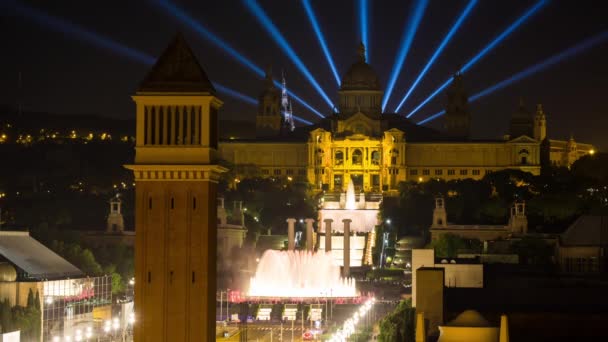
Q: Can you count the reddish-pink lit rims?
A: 1